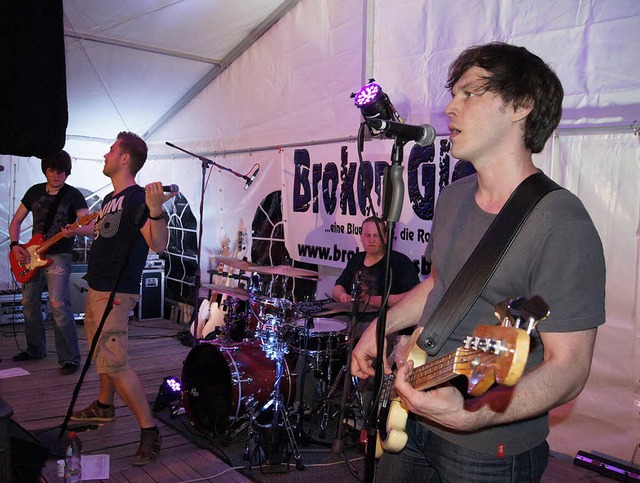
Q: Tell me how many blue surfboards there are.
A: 0